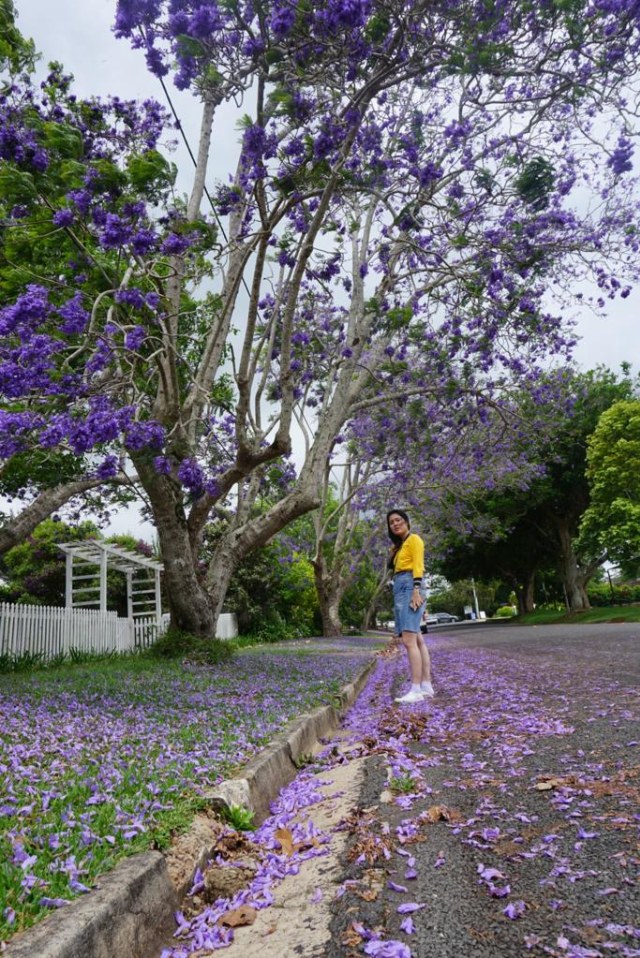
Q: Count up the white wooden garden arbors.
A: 1